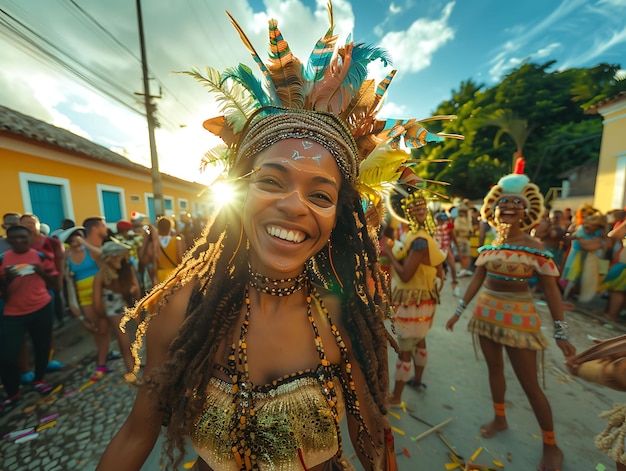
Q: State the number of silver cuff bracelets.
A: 2